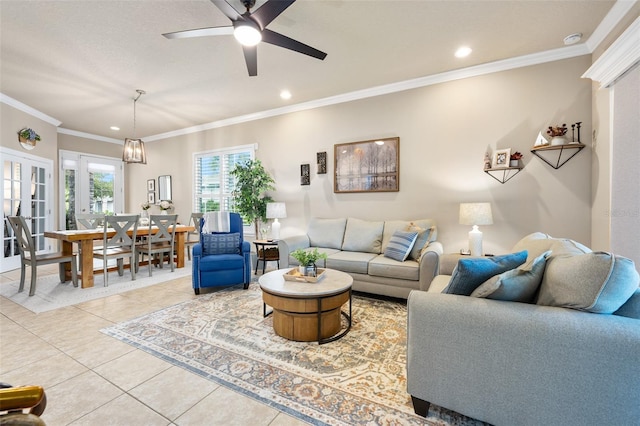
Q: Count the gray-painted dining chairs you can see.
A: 6